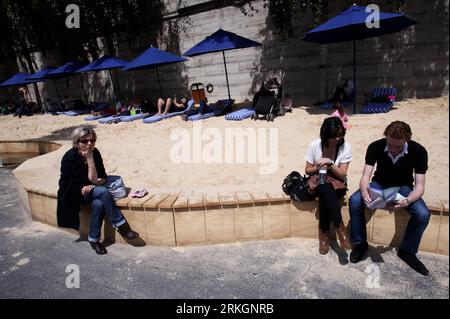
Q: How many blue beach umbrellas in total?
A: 7